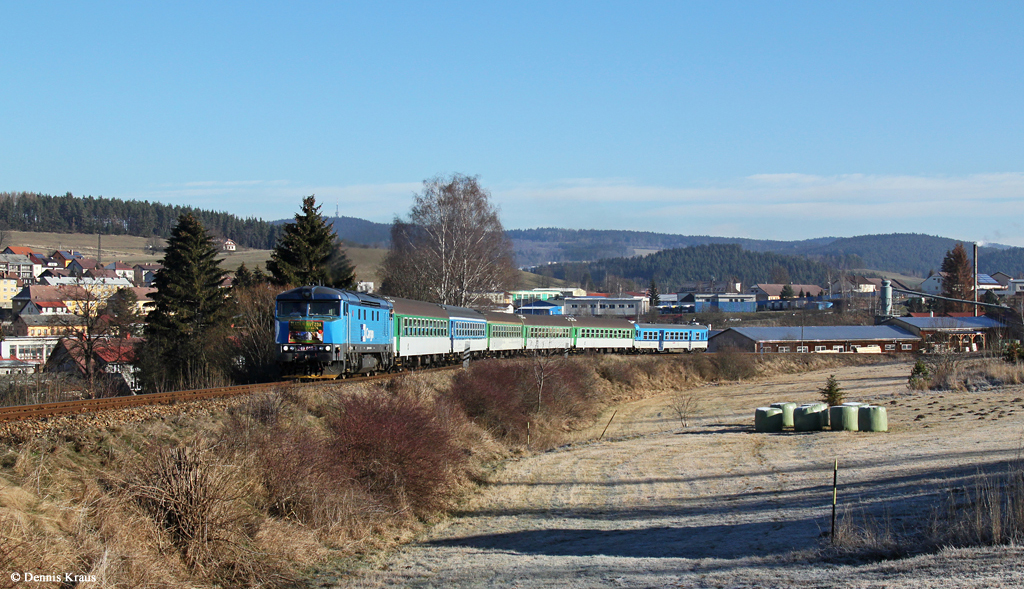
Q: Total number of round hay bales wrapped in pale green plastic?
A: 7